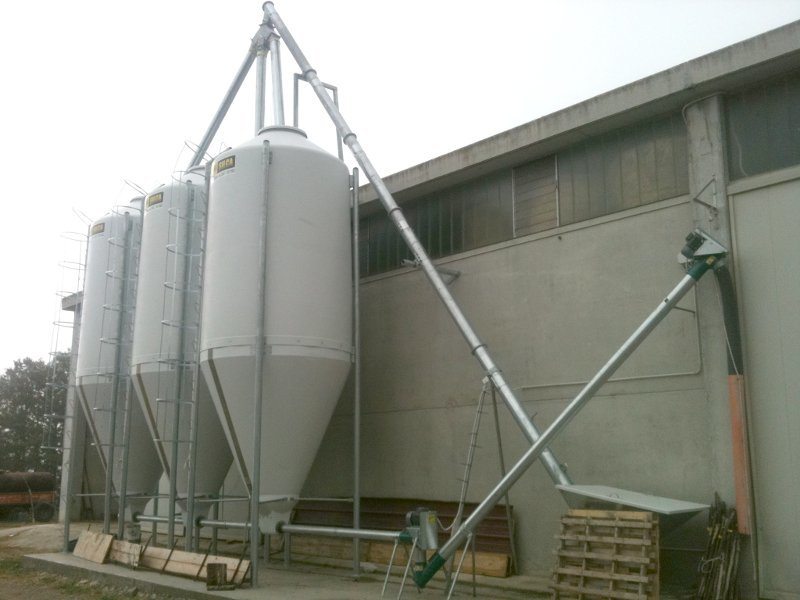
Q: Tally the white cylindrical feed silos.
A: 3